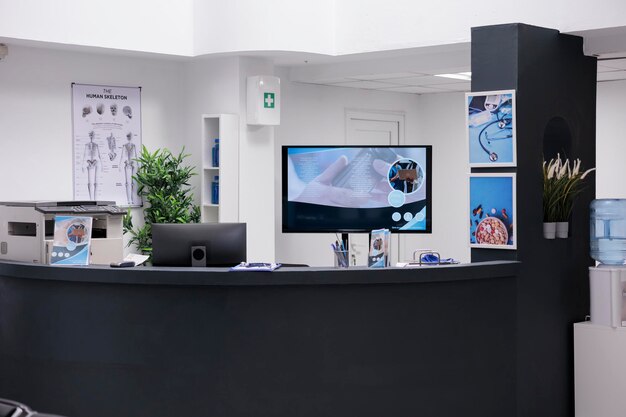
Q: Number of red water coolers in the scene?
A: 0